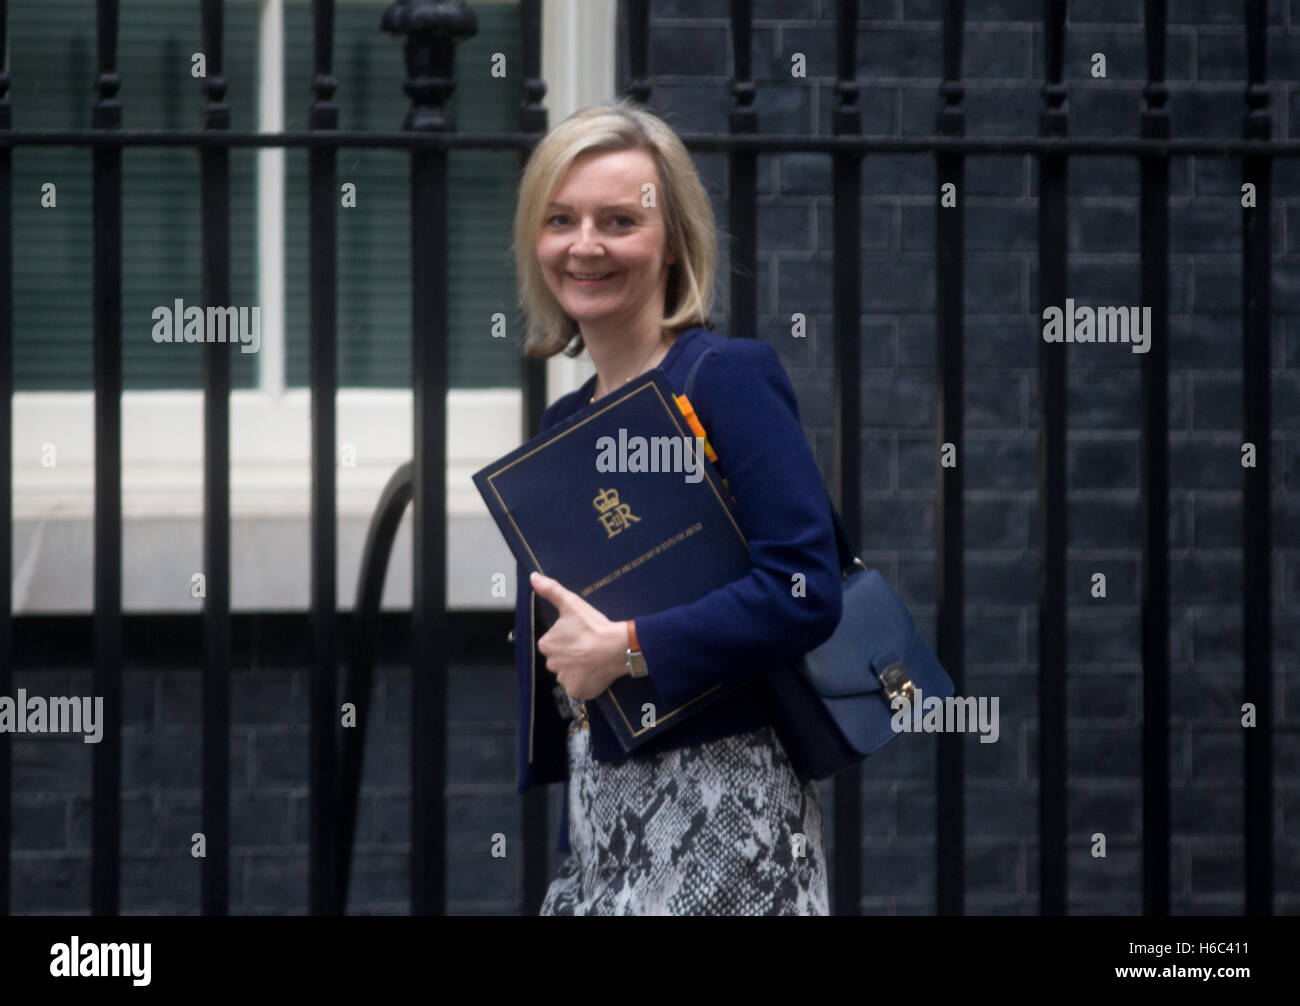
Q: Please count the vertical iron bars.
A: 13